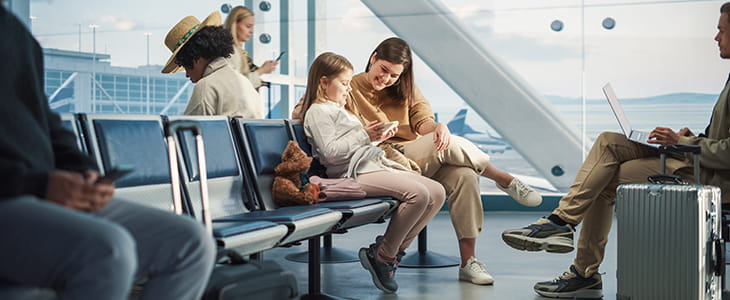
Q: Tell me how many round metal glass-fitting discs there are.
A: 6